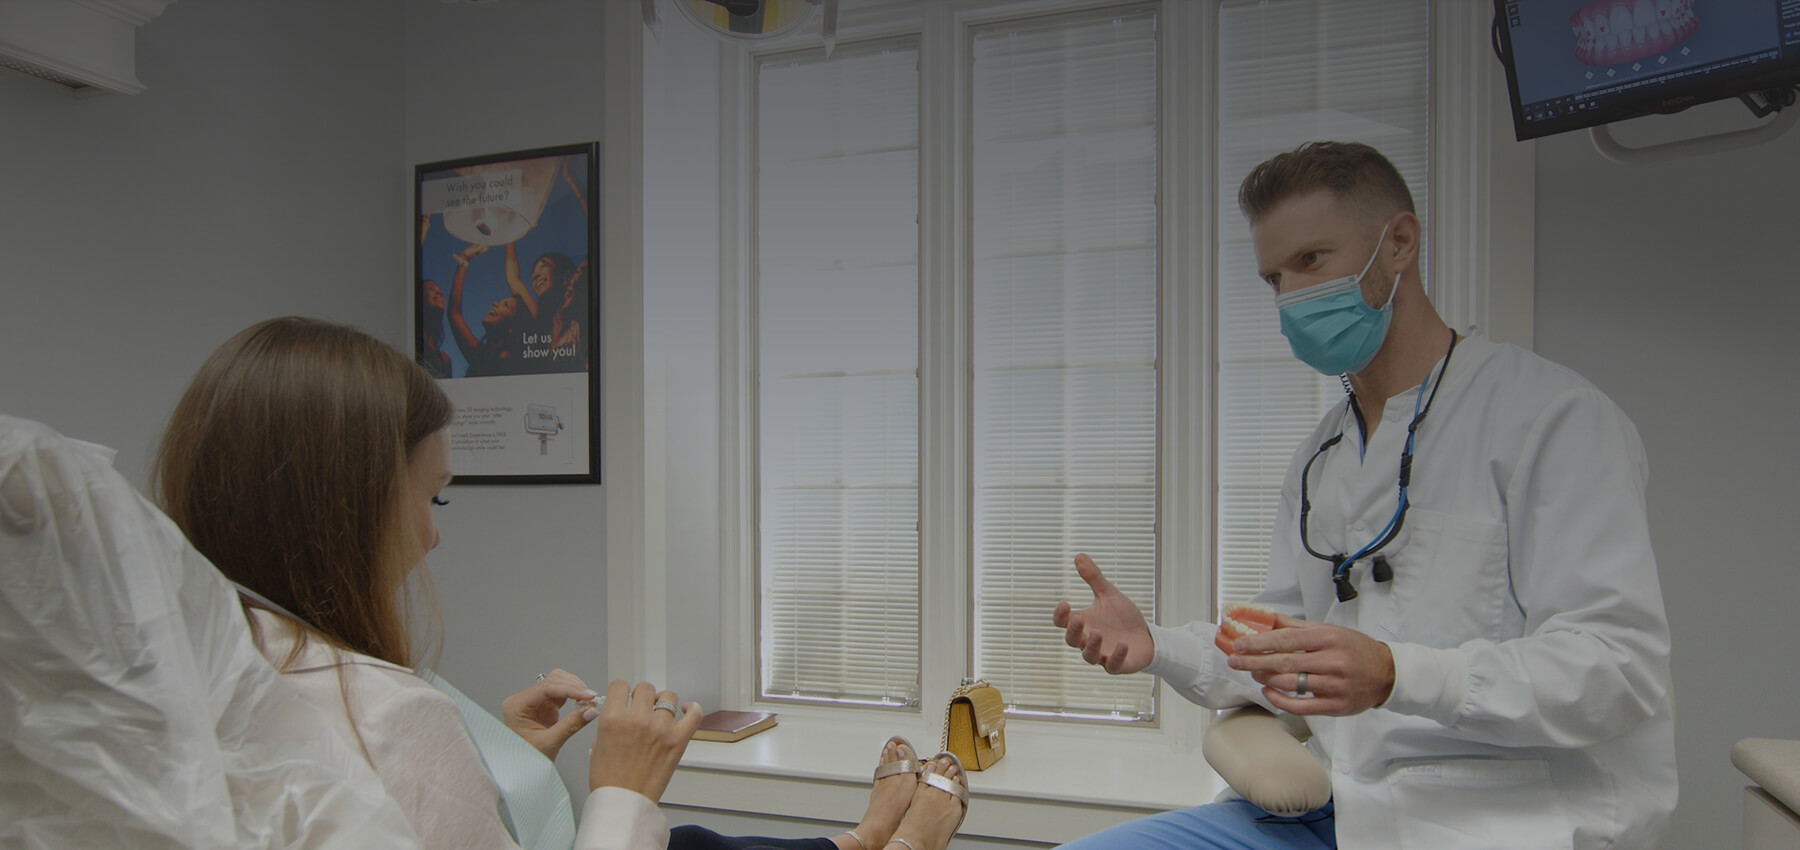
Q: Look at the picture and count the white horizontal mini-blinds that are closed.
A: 3